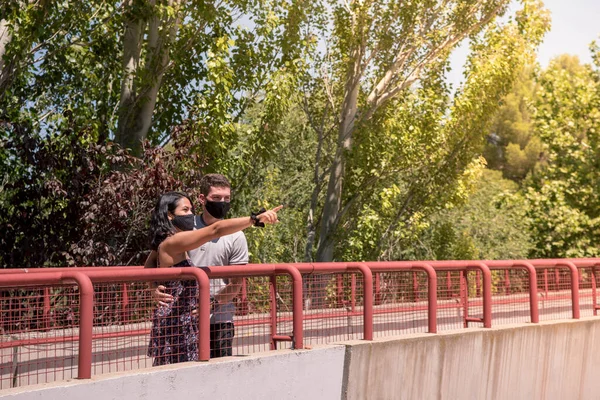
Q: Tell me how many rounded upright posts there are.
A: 8